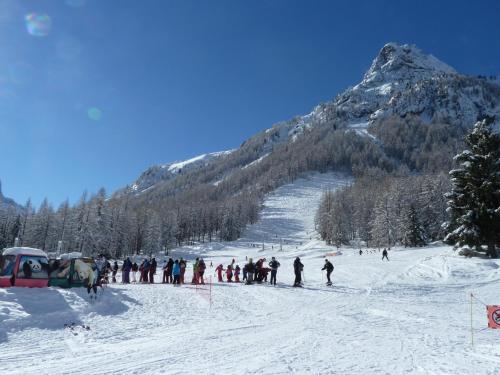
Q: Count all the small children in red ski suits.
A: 3